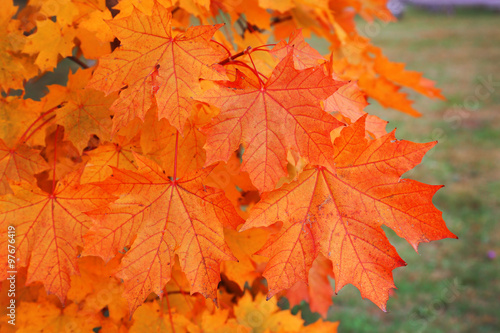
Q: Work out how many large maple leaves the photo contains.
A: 5